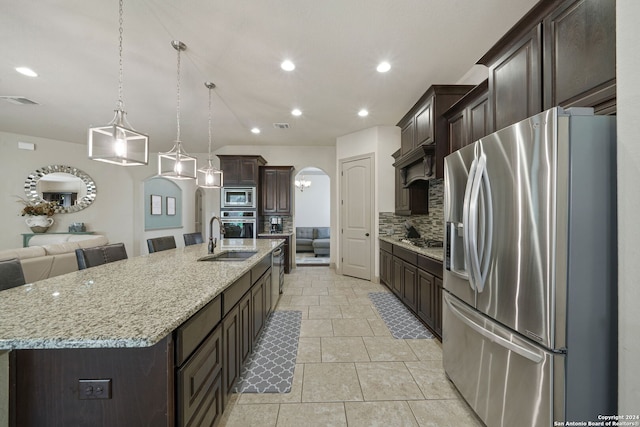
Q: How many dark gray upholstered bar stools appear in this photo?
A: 4